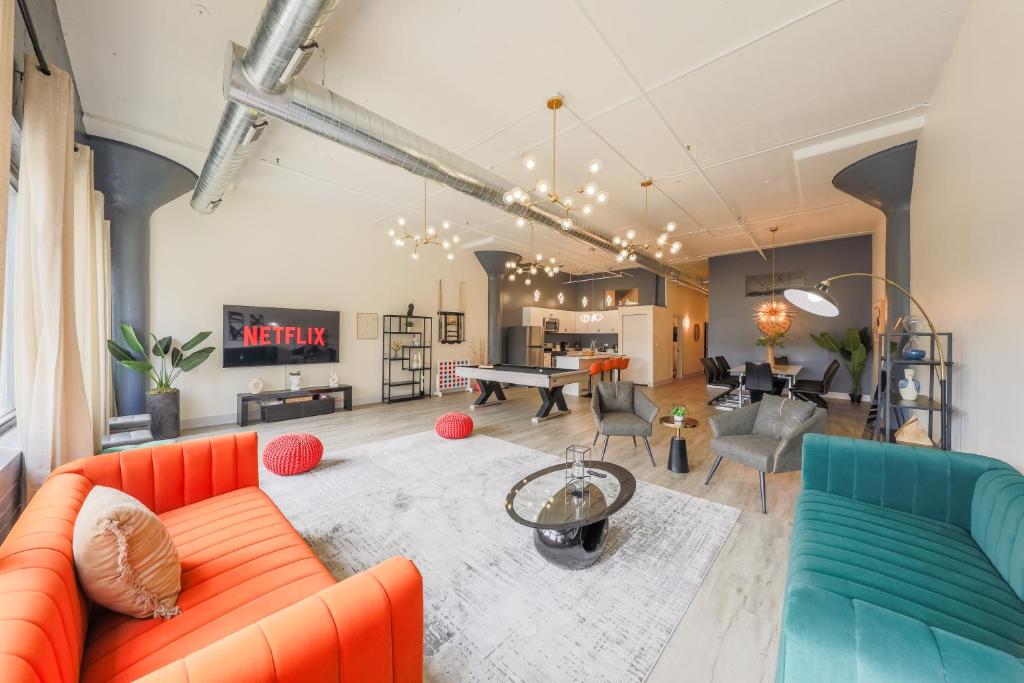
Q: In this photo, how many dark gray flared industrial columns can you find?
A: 3